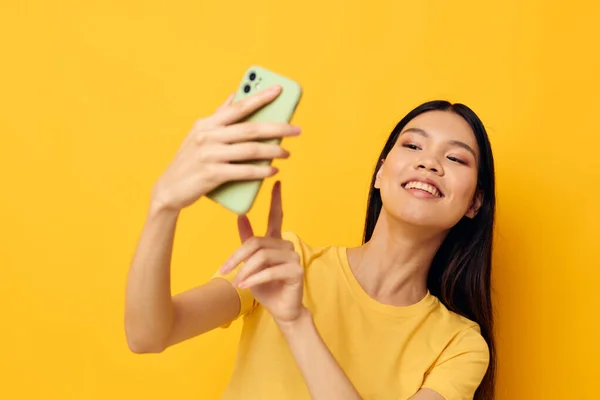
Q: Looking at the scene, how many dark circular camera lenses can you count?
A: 2